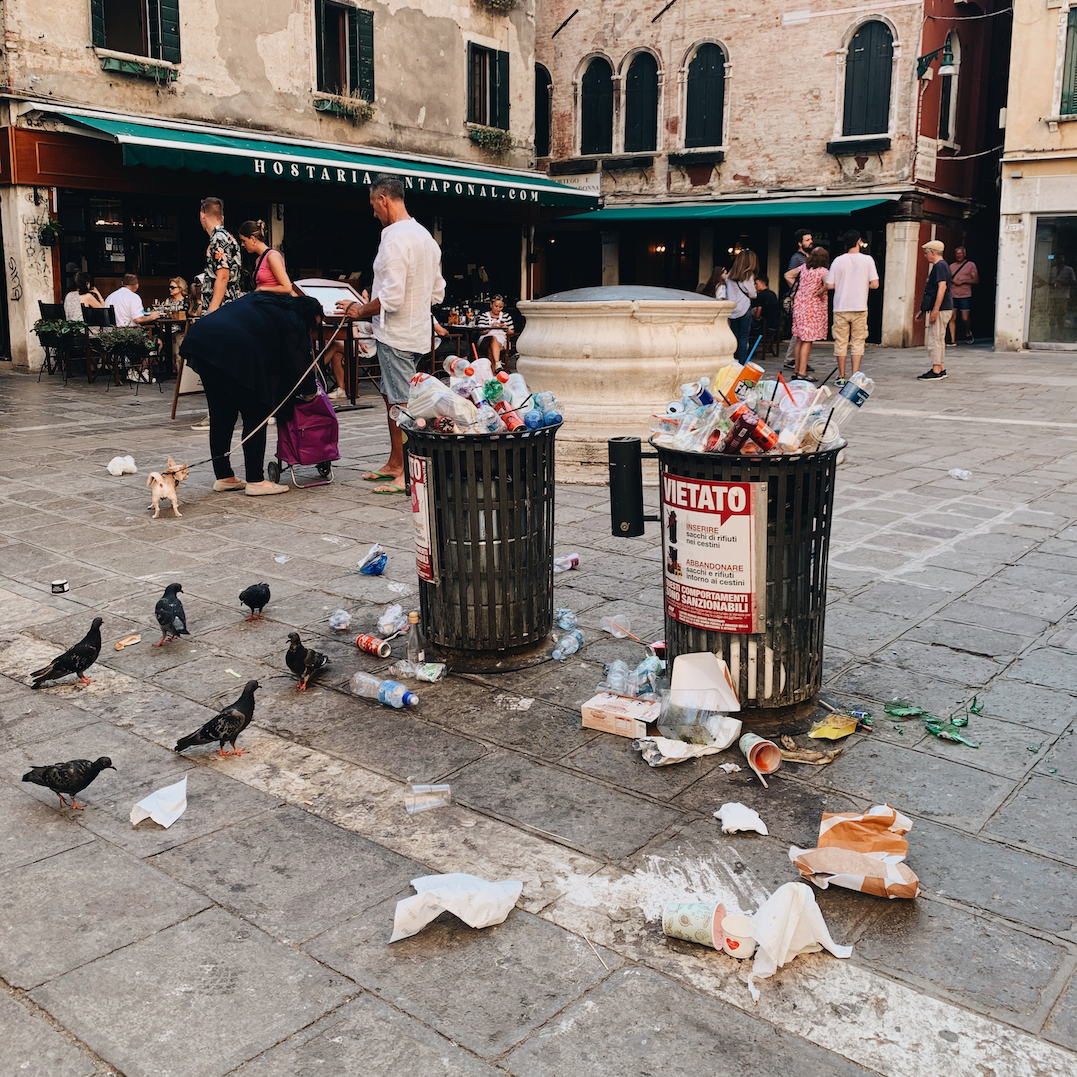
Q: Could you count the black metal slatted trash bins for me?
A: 2